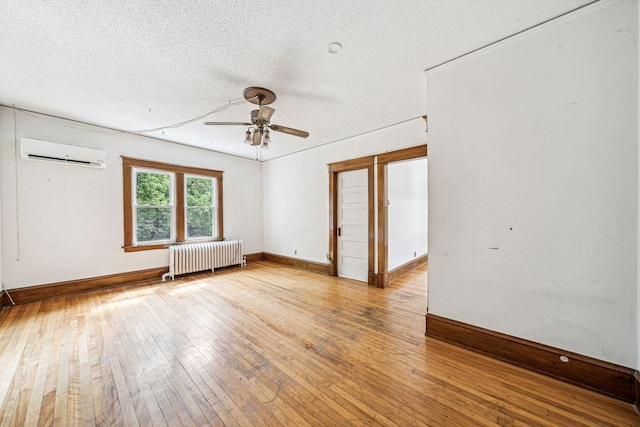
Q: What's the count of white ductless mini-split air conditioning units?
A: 1